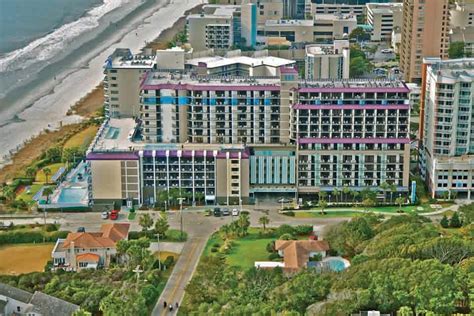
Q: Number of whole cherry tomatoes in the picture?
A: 0